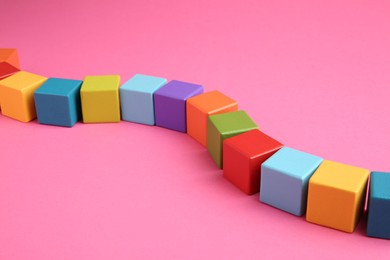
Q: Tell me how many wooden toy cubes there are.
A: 13